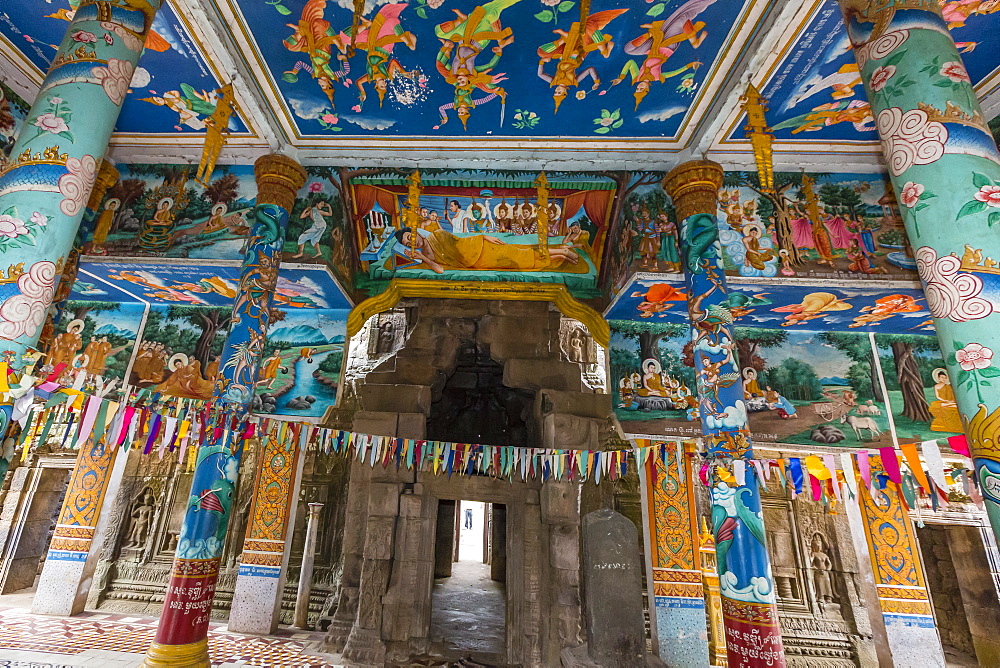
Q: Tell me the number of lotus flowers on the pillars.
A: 11